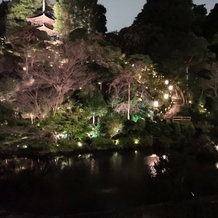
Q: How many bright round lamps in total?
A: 4